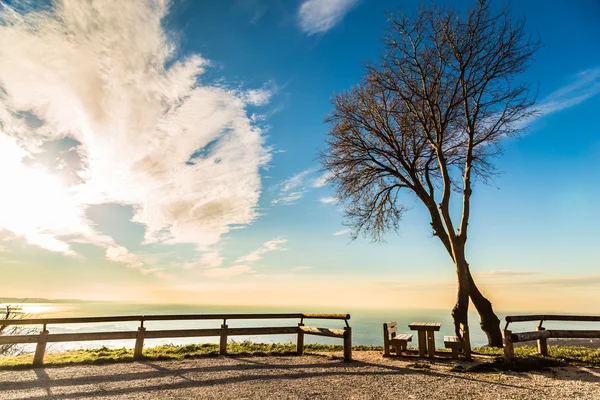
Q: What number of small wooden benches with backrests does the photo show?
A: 2